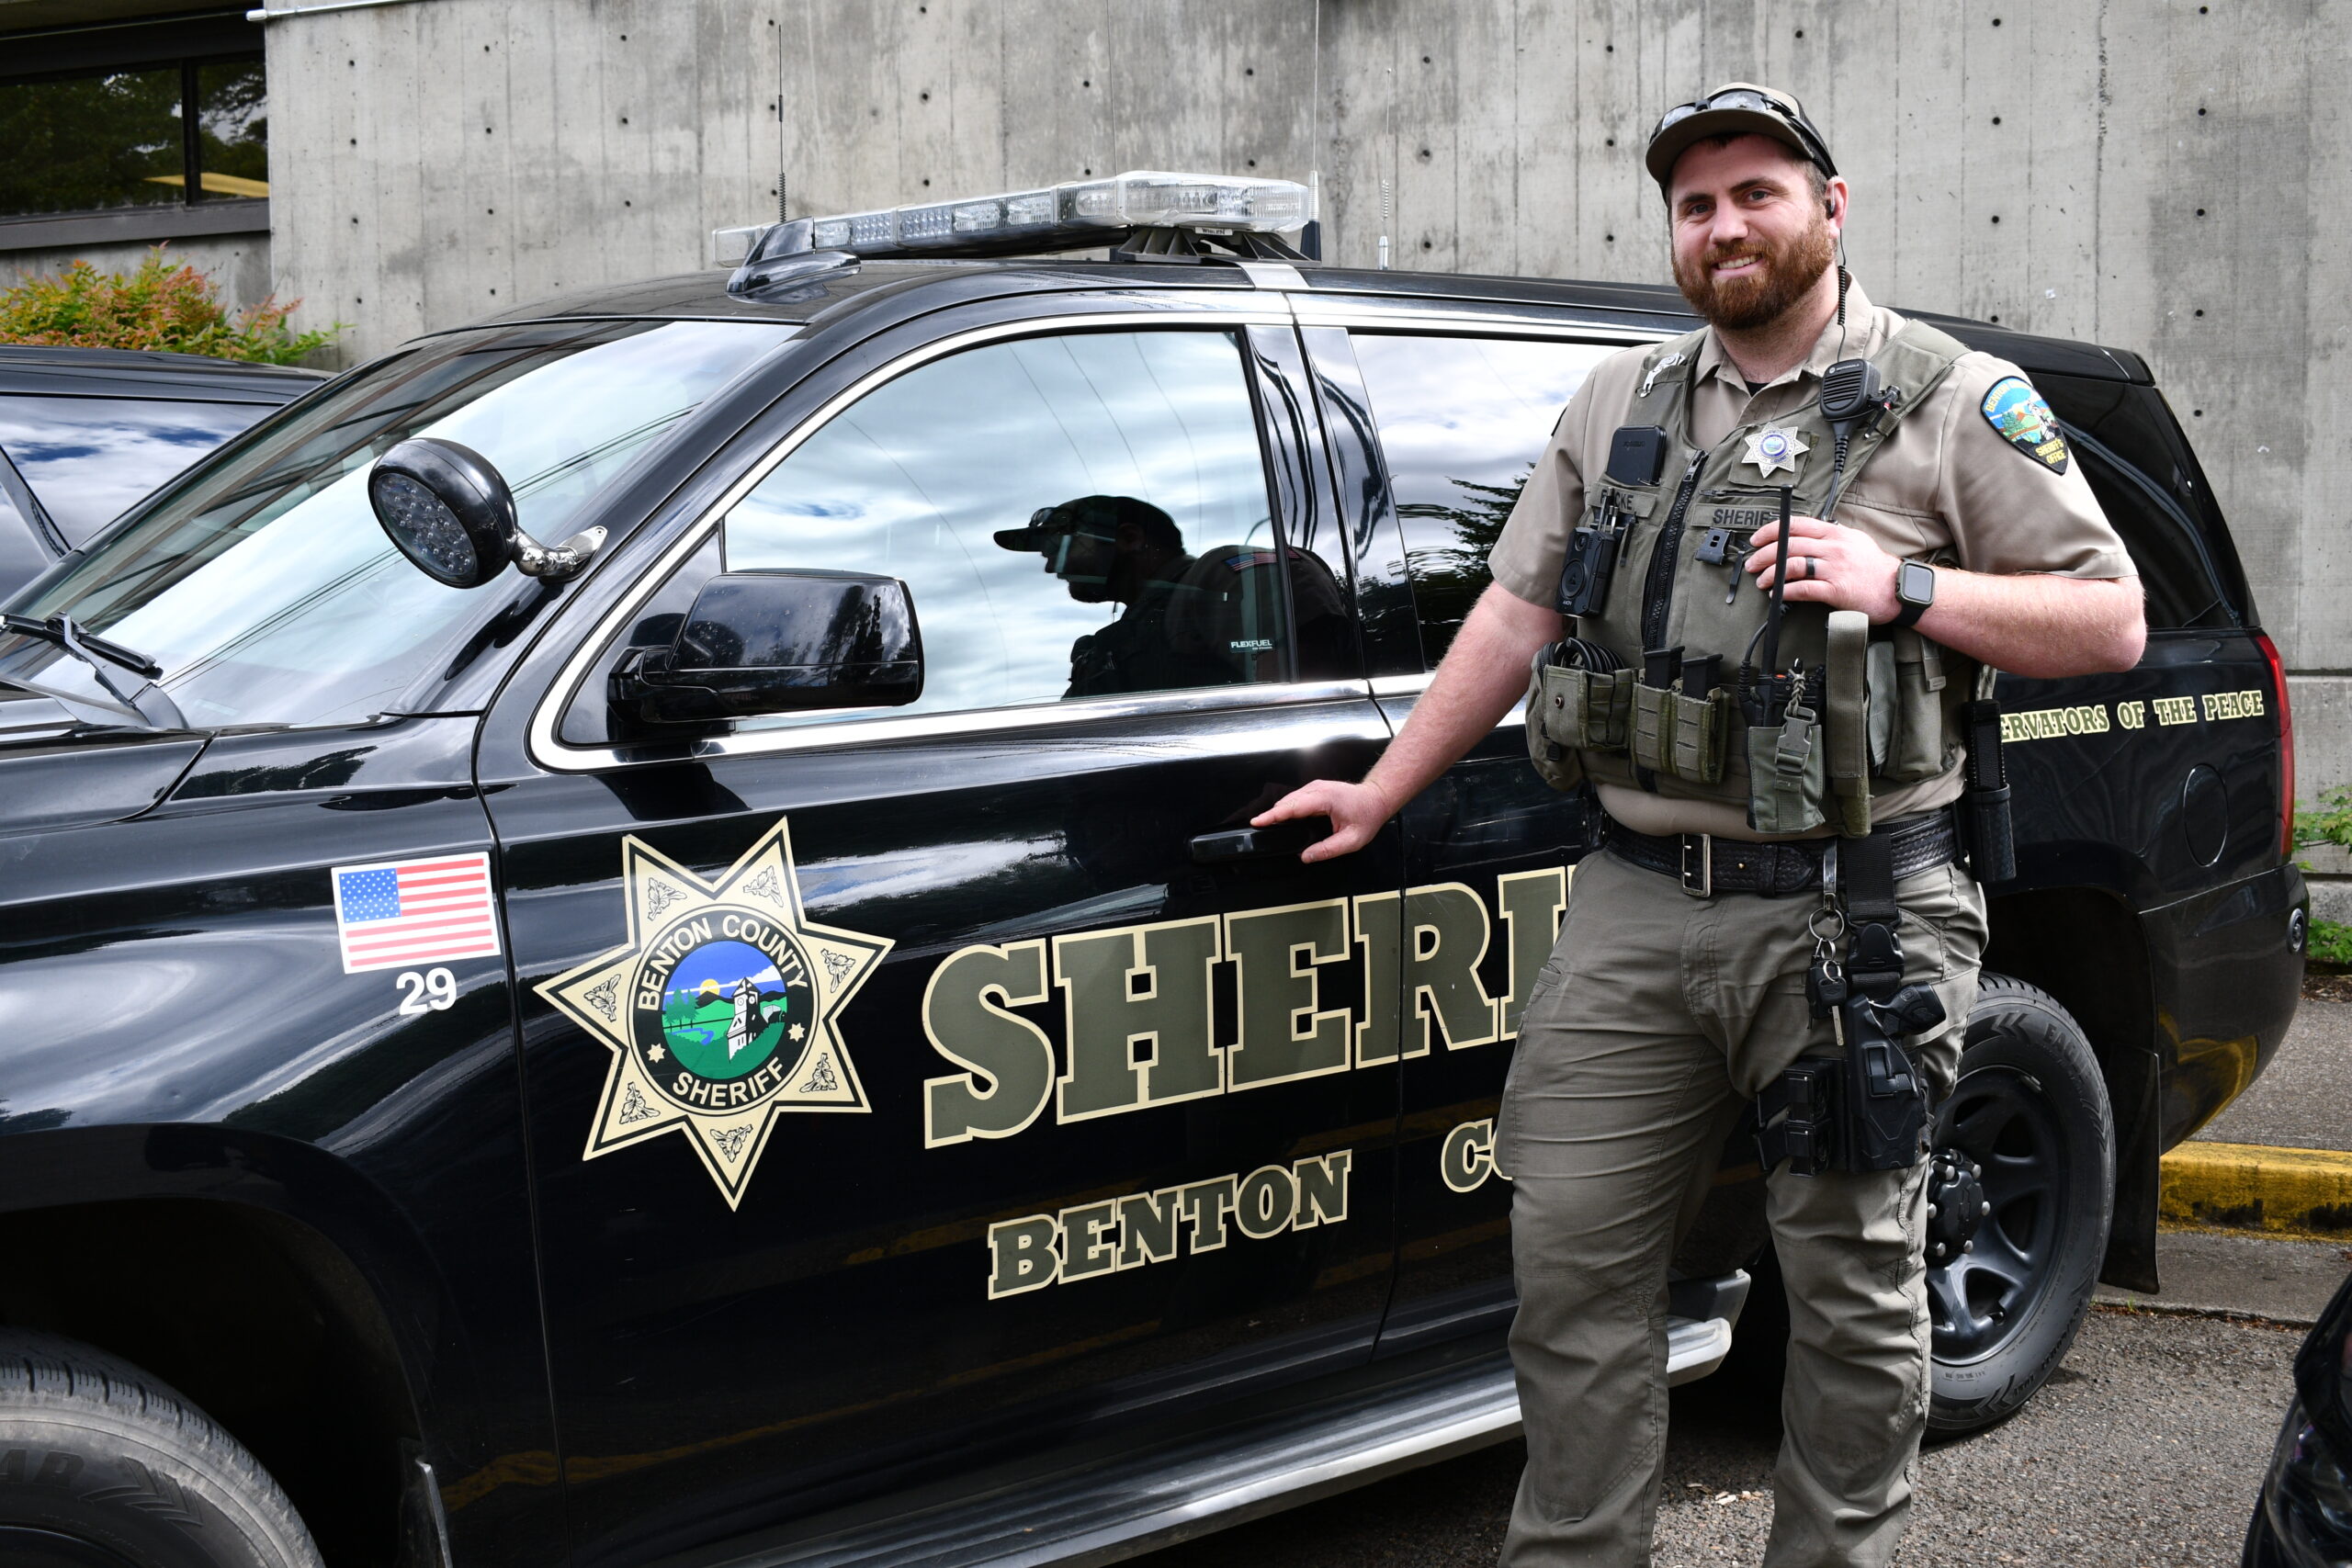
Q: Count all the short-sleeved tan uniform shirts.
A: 1